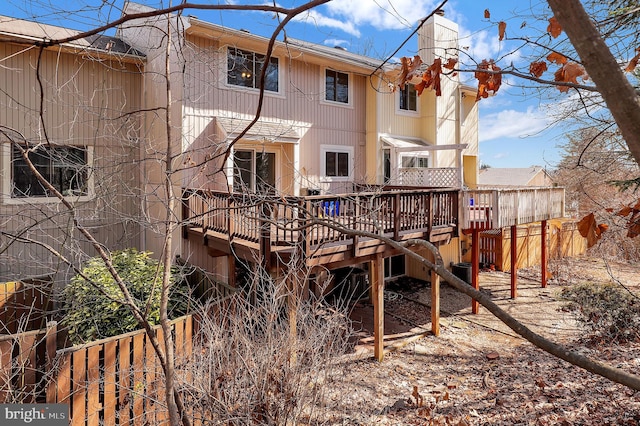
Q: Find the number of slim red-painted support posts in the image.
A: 3